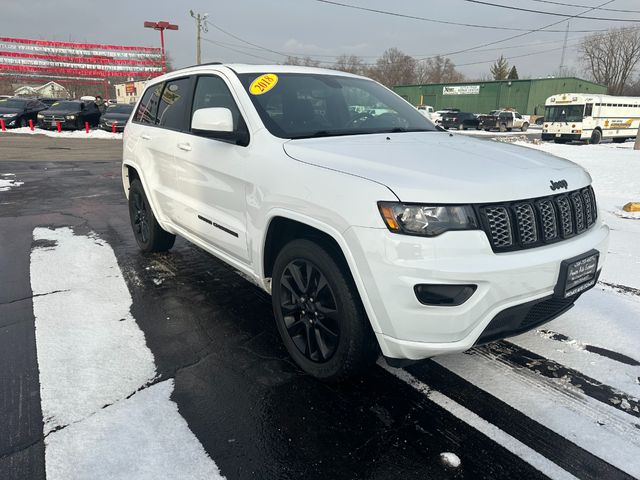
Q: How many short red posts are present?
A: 5